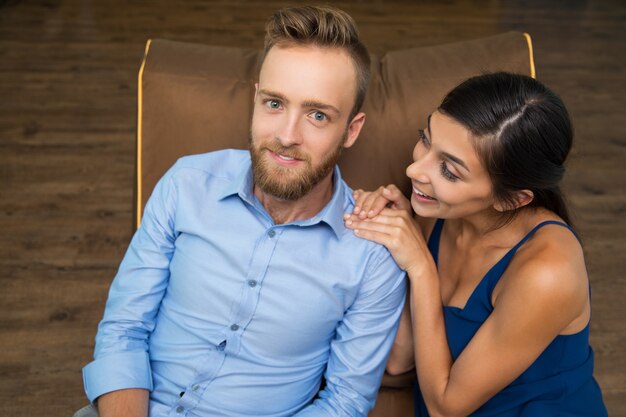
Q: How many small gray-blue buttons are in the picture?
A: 5